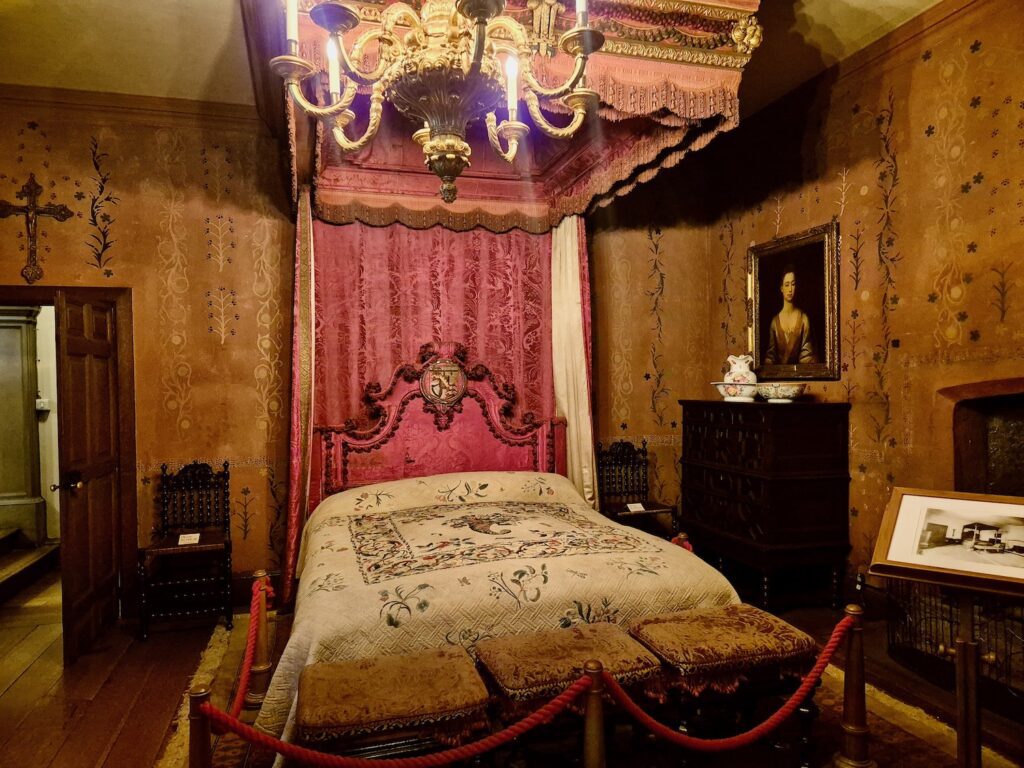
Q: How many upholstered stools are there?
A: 3